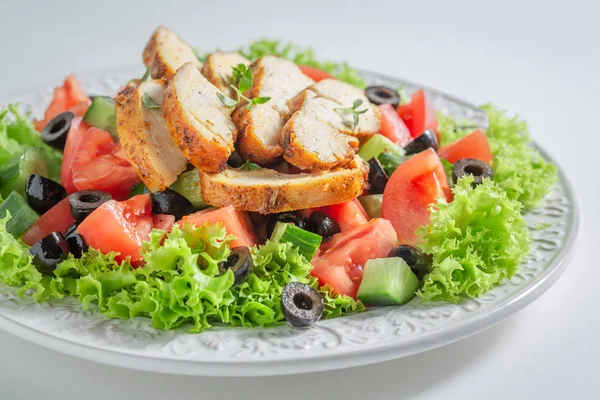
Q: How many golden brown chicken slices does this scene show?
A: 7